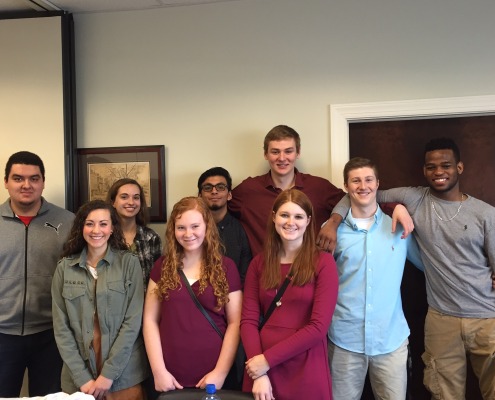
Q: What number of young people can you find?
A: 9